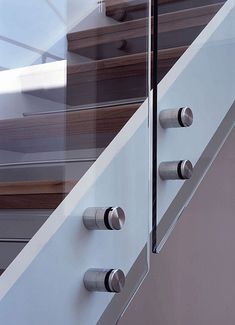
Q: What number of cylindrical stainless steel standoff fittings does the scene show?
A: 4